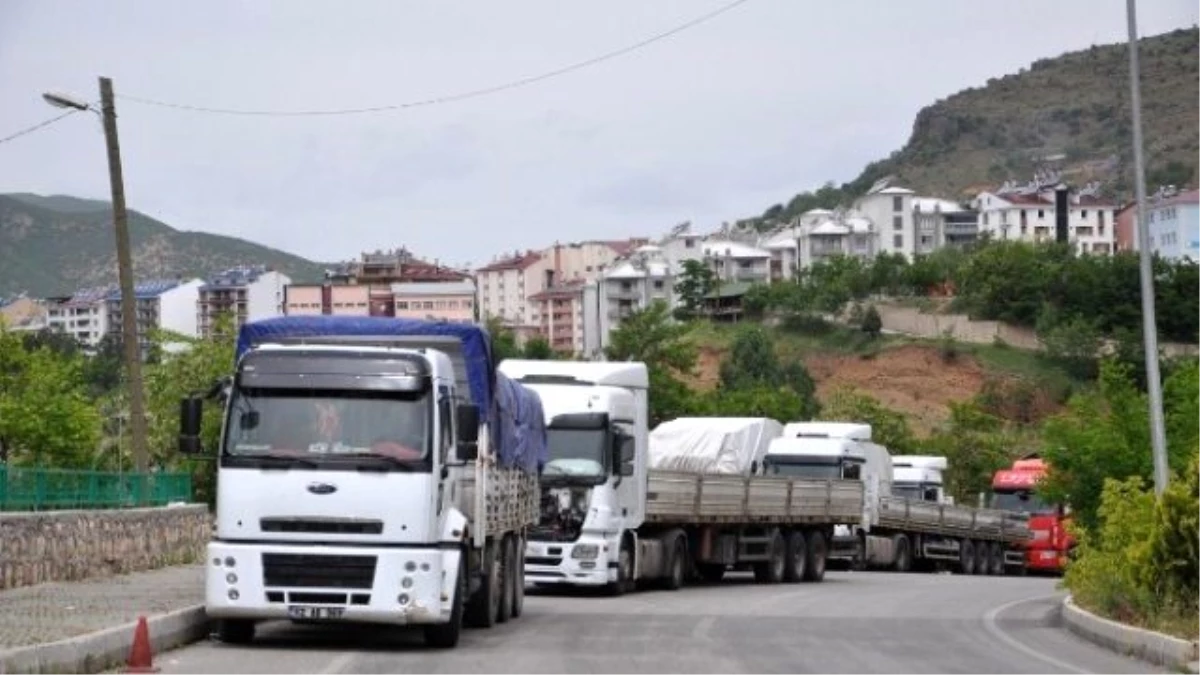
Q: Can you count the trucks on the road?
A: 5